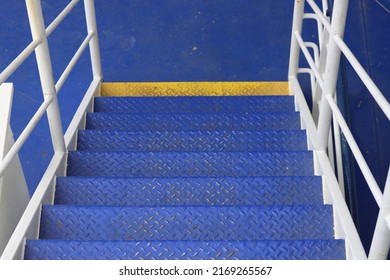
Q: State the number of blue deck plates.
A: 7